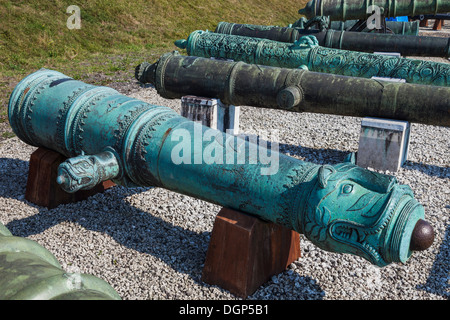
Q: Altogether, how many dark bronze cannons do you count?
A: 2